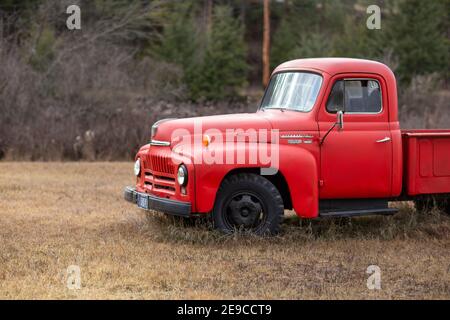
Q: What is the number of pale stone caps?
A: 0